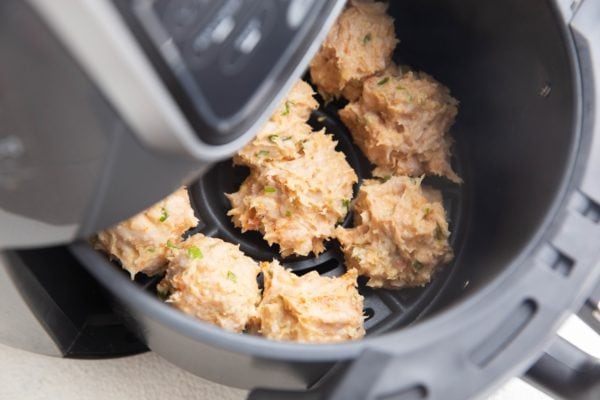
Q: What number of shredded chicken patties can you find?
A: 8